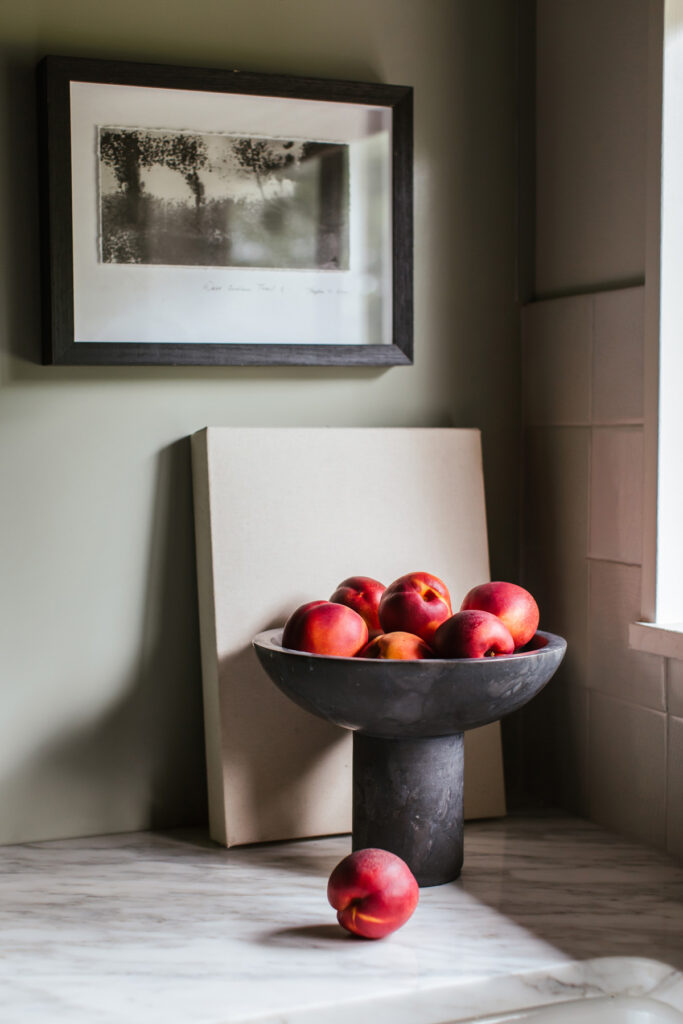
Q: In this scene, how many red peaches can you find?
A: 7